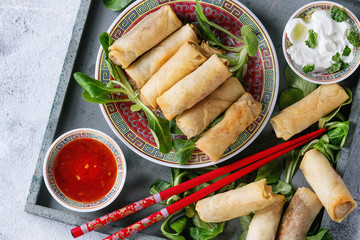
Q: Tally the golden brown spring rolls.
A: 11